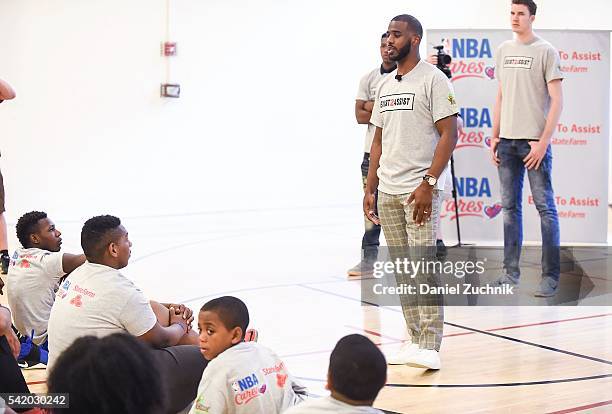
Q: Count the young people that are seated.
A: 5